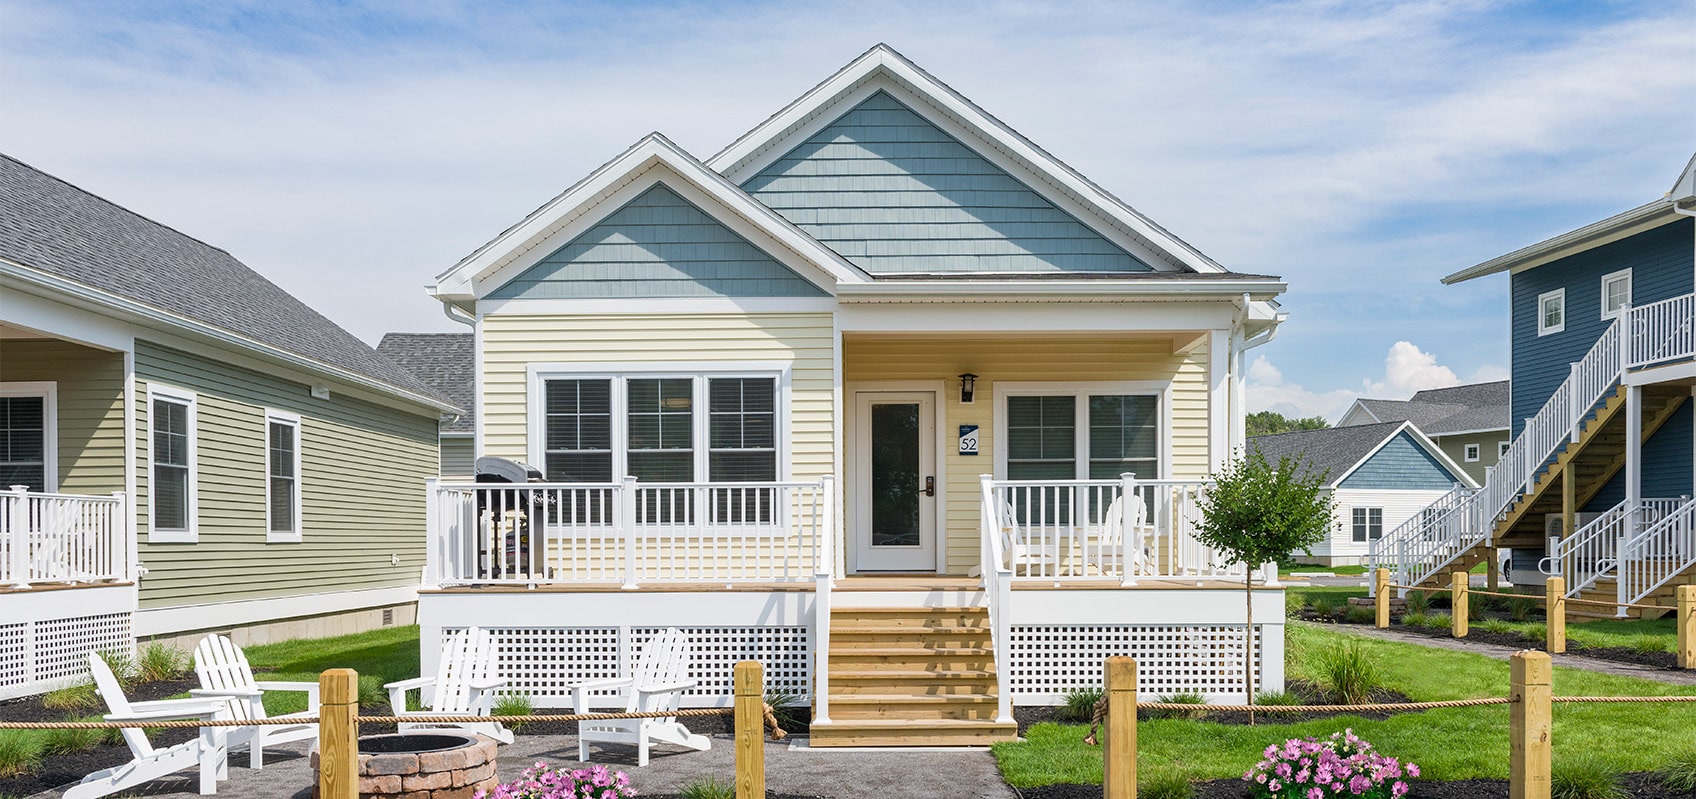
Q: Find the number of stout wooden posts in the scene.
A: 8